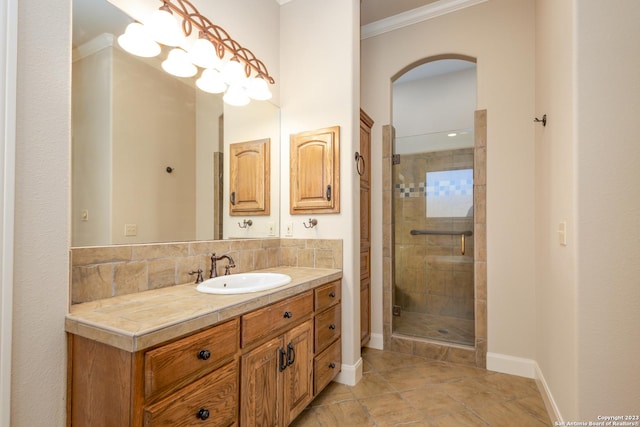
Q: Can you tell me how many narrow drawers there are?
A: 3